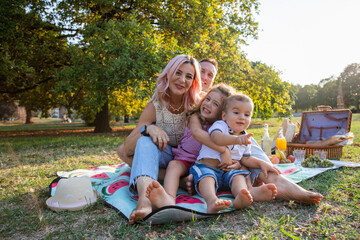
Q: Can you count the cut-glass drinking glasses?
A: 2